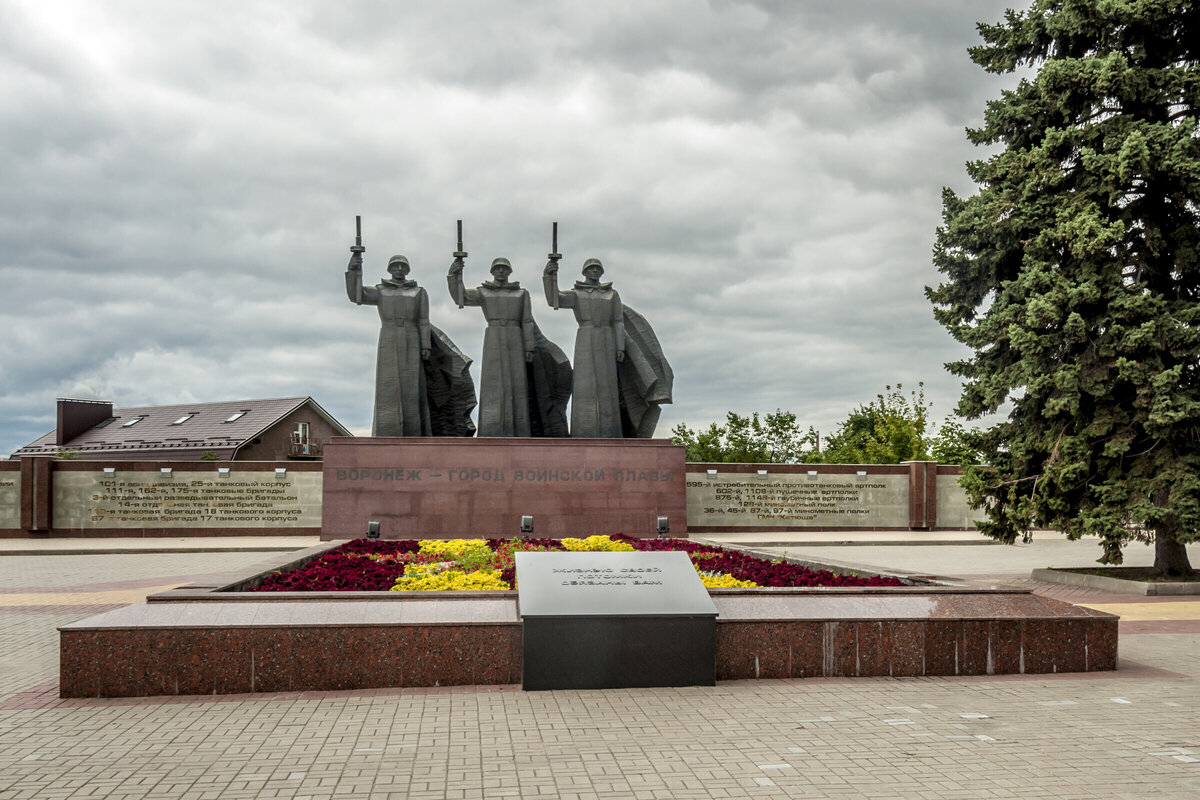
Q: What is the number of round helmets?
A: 3